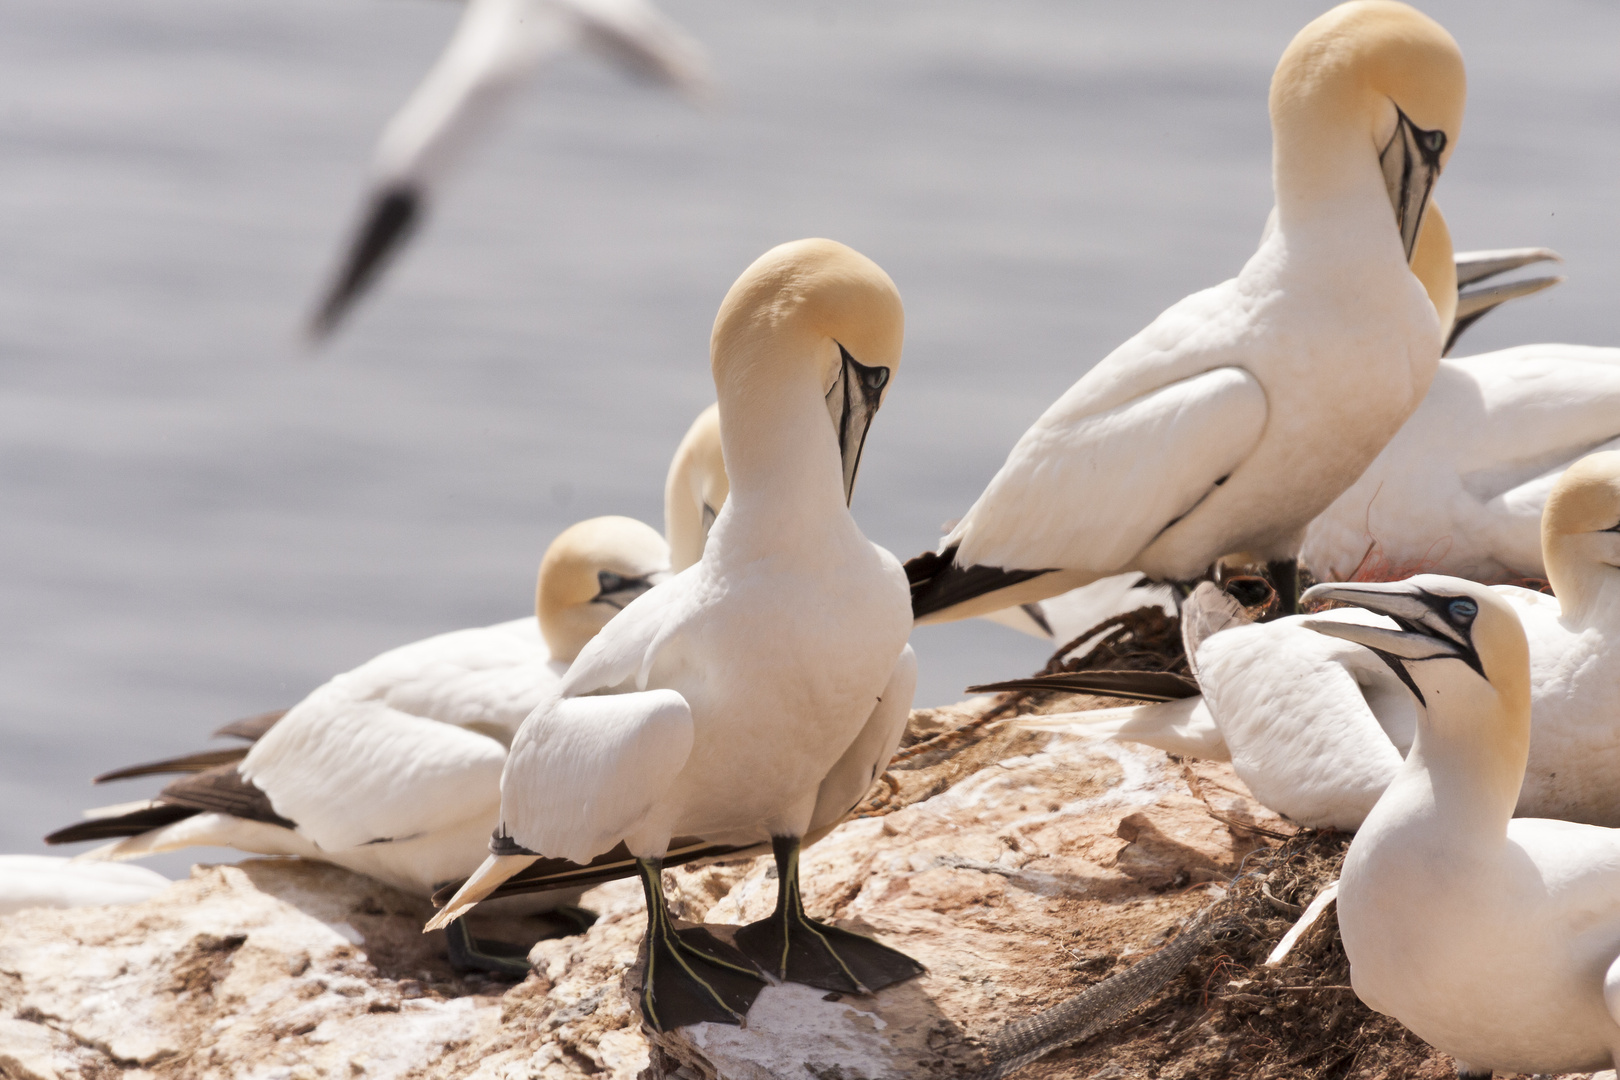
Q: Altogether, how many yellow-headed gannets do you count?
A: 7